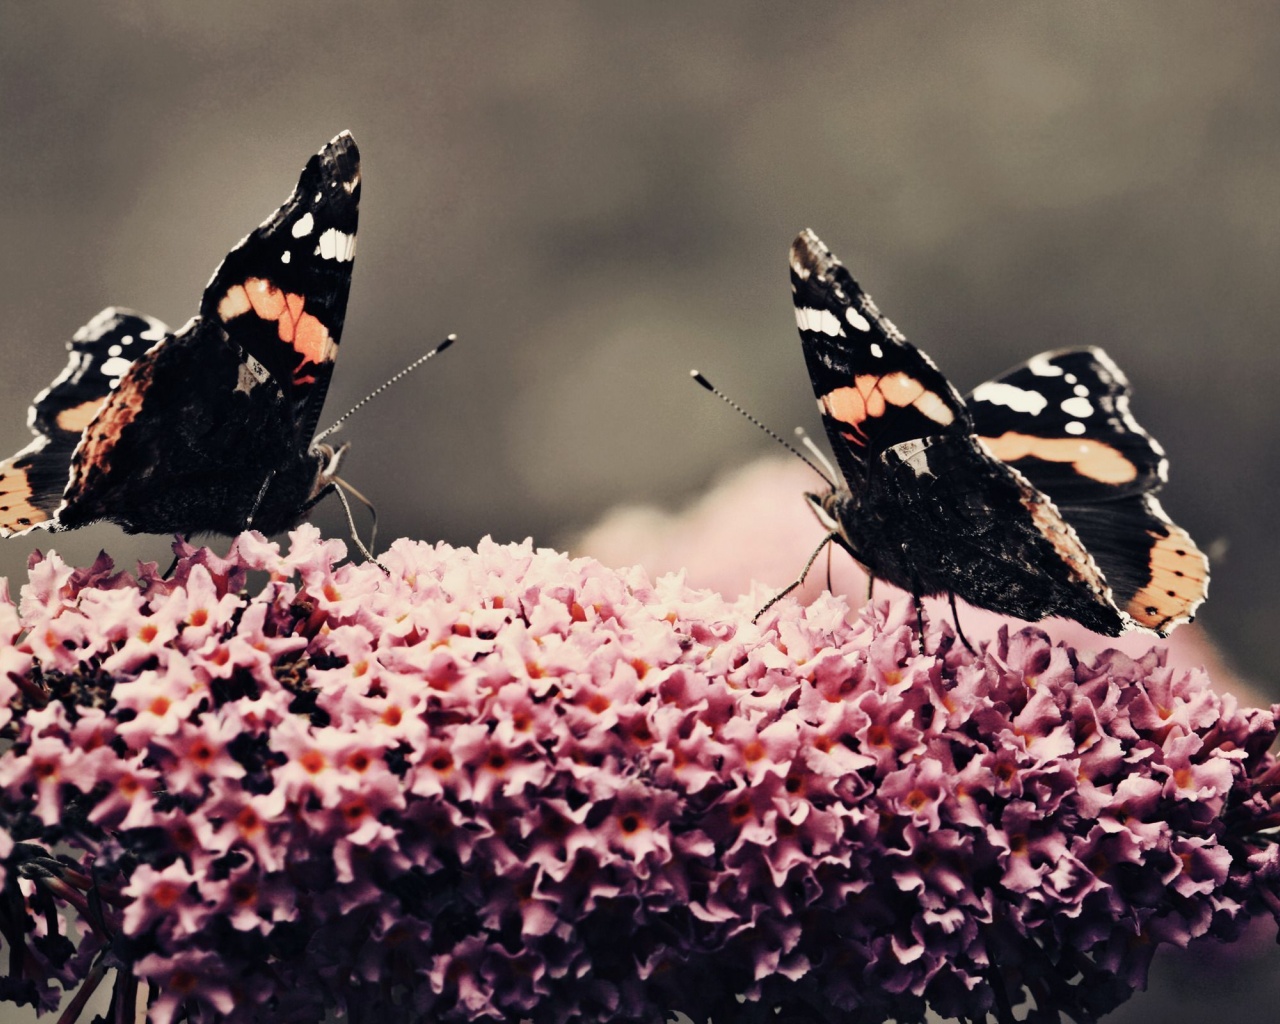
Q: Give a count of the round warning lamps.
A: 0